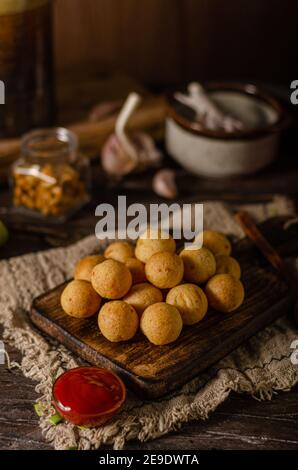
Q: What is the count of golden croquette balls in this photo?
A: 15